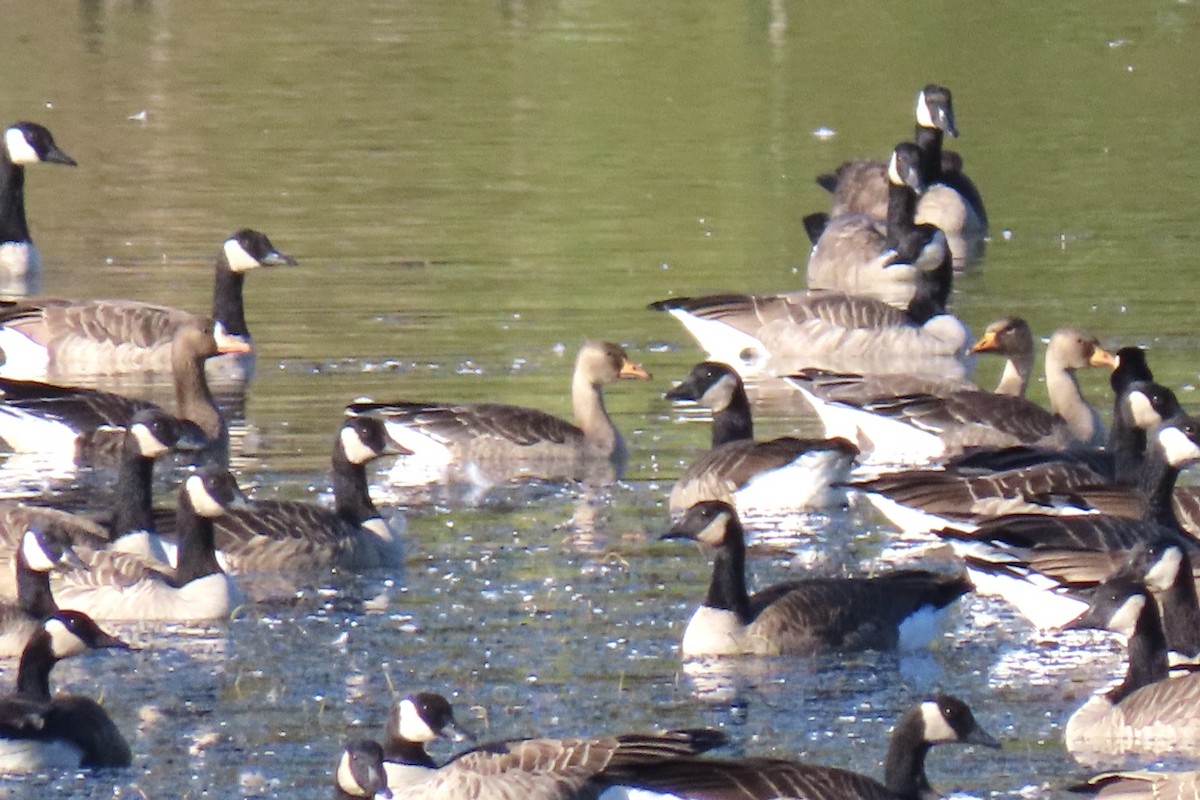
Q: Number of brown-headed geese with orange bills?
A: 4